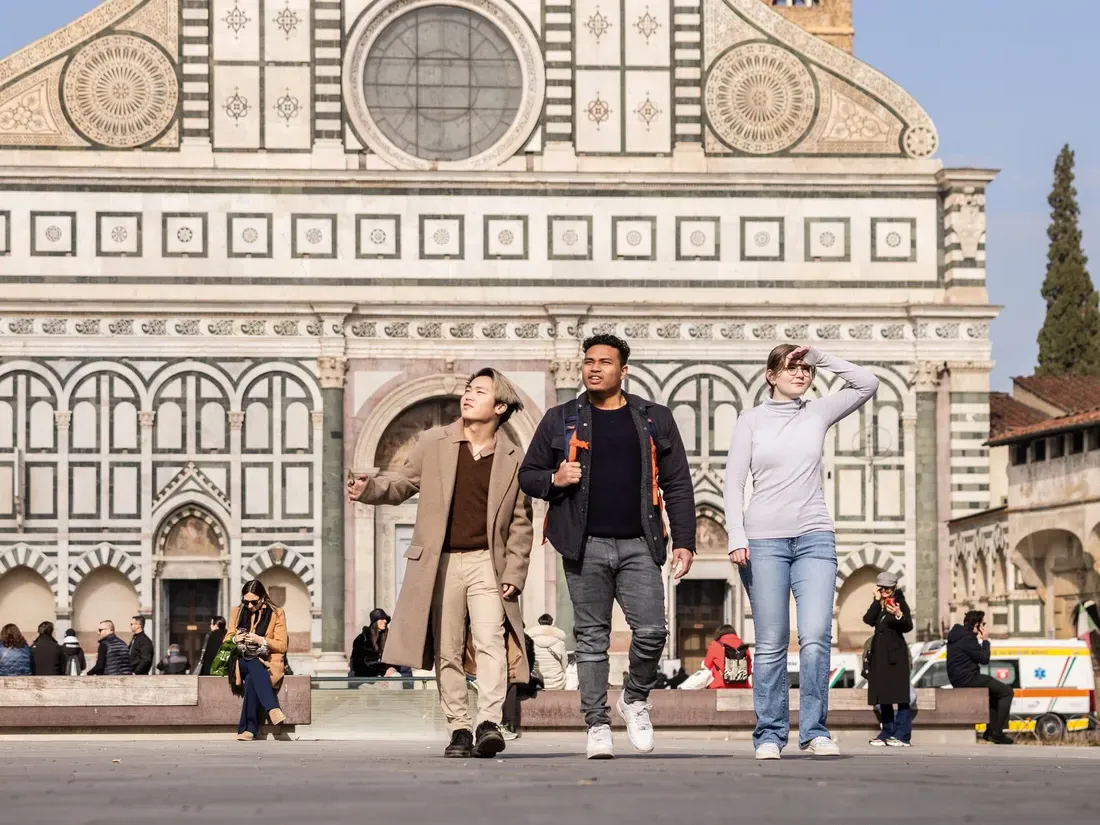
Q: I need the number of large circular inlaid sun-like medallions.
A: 2